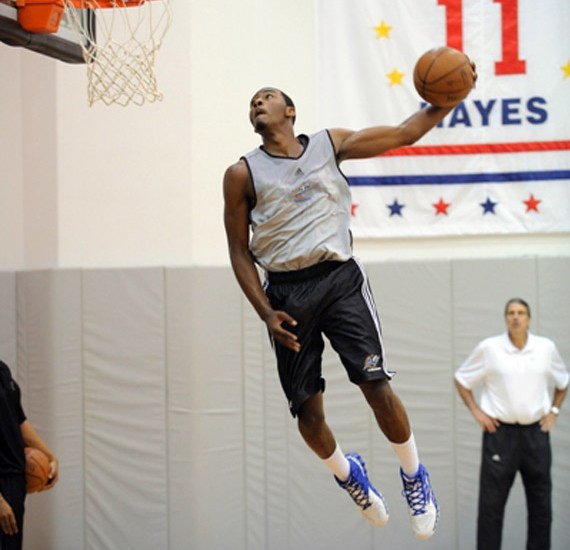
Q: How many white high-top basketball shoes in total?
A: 2